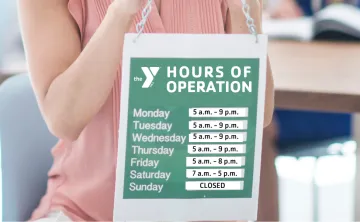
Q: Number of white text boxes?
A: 7